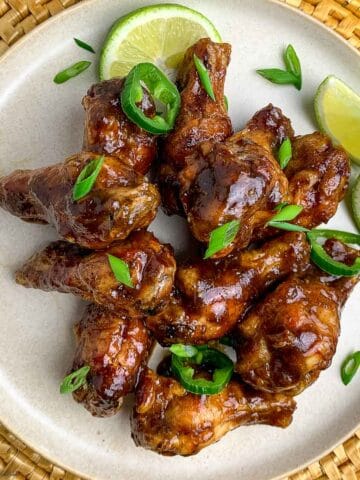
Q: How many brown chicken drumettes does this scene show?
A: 10